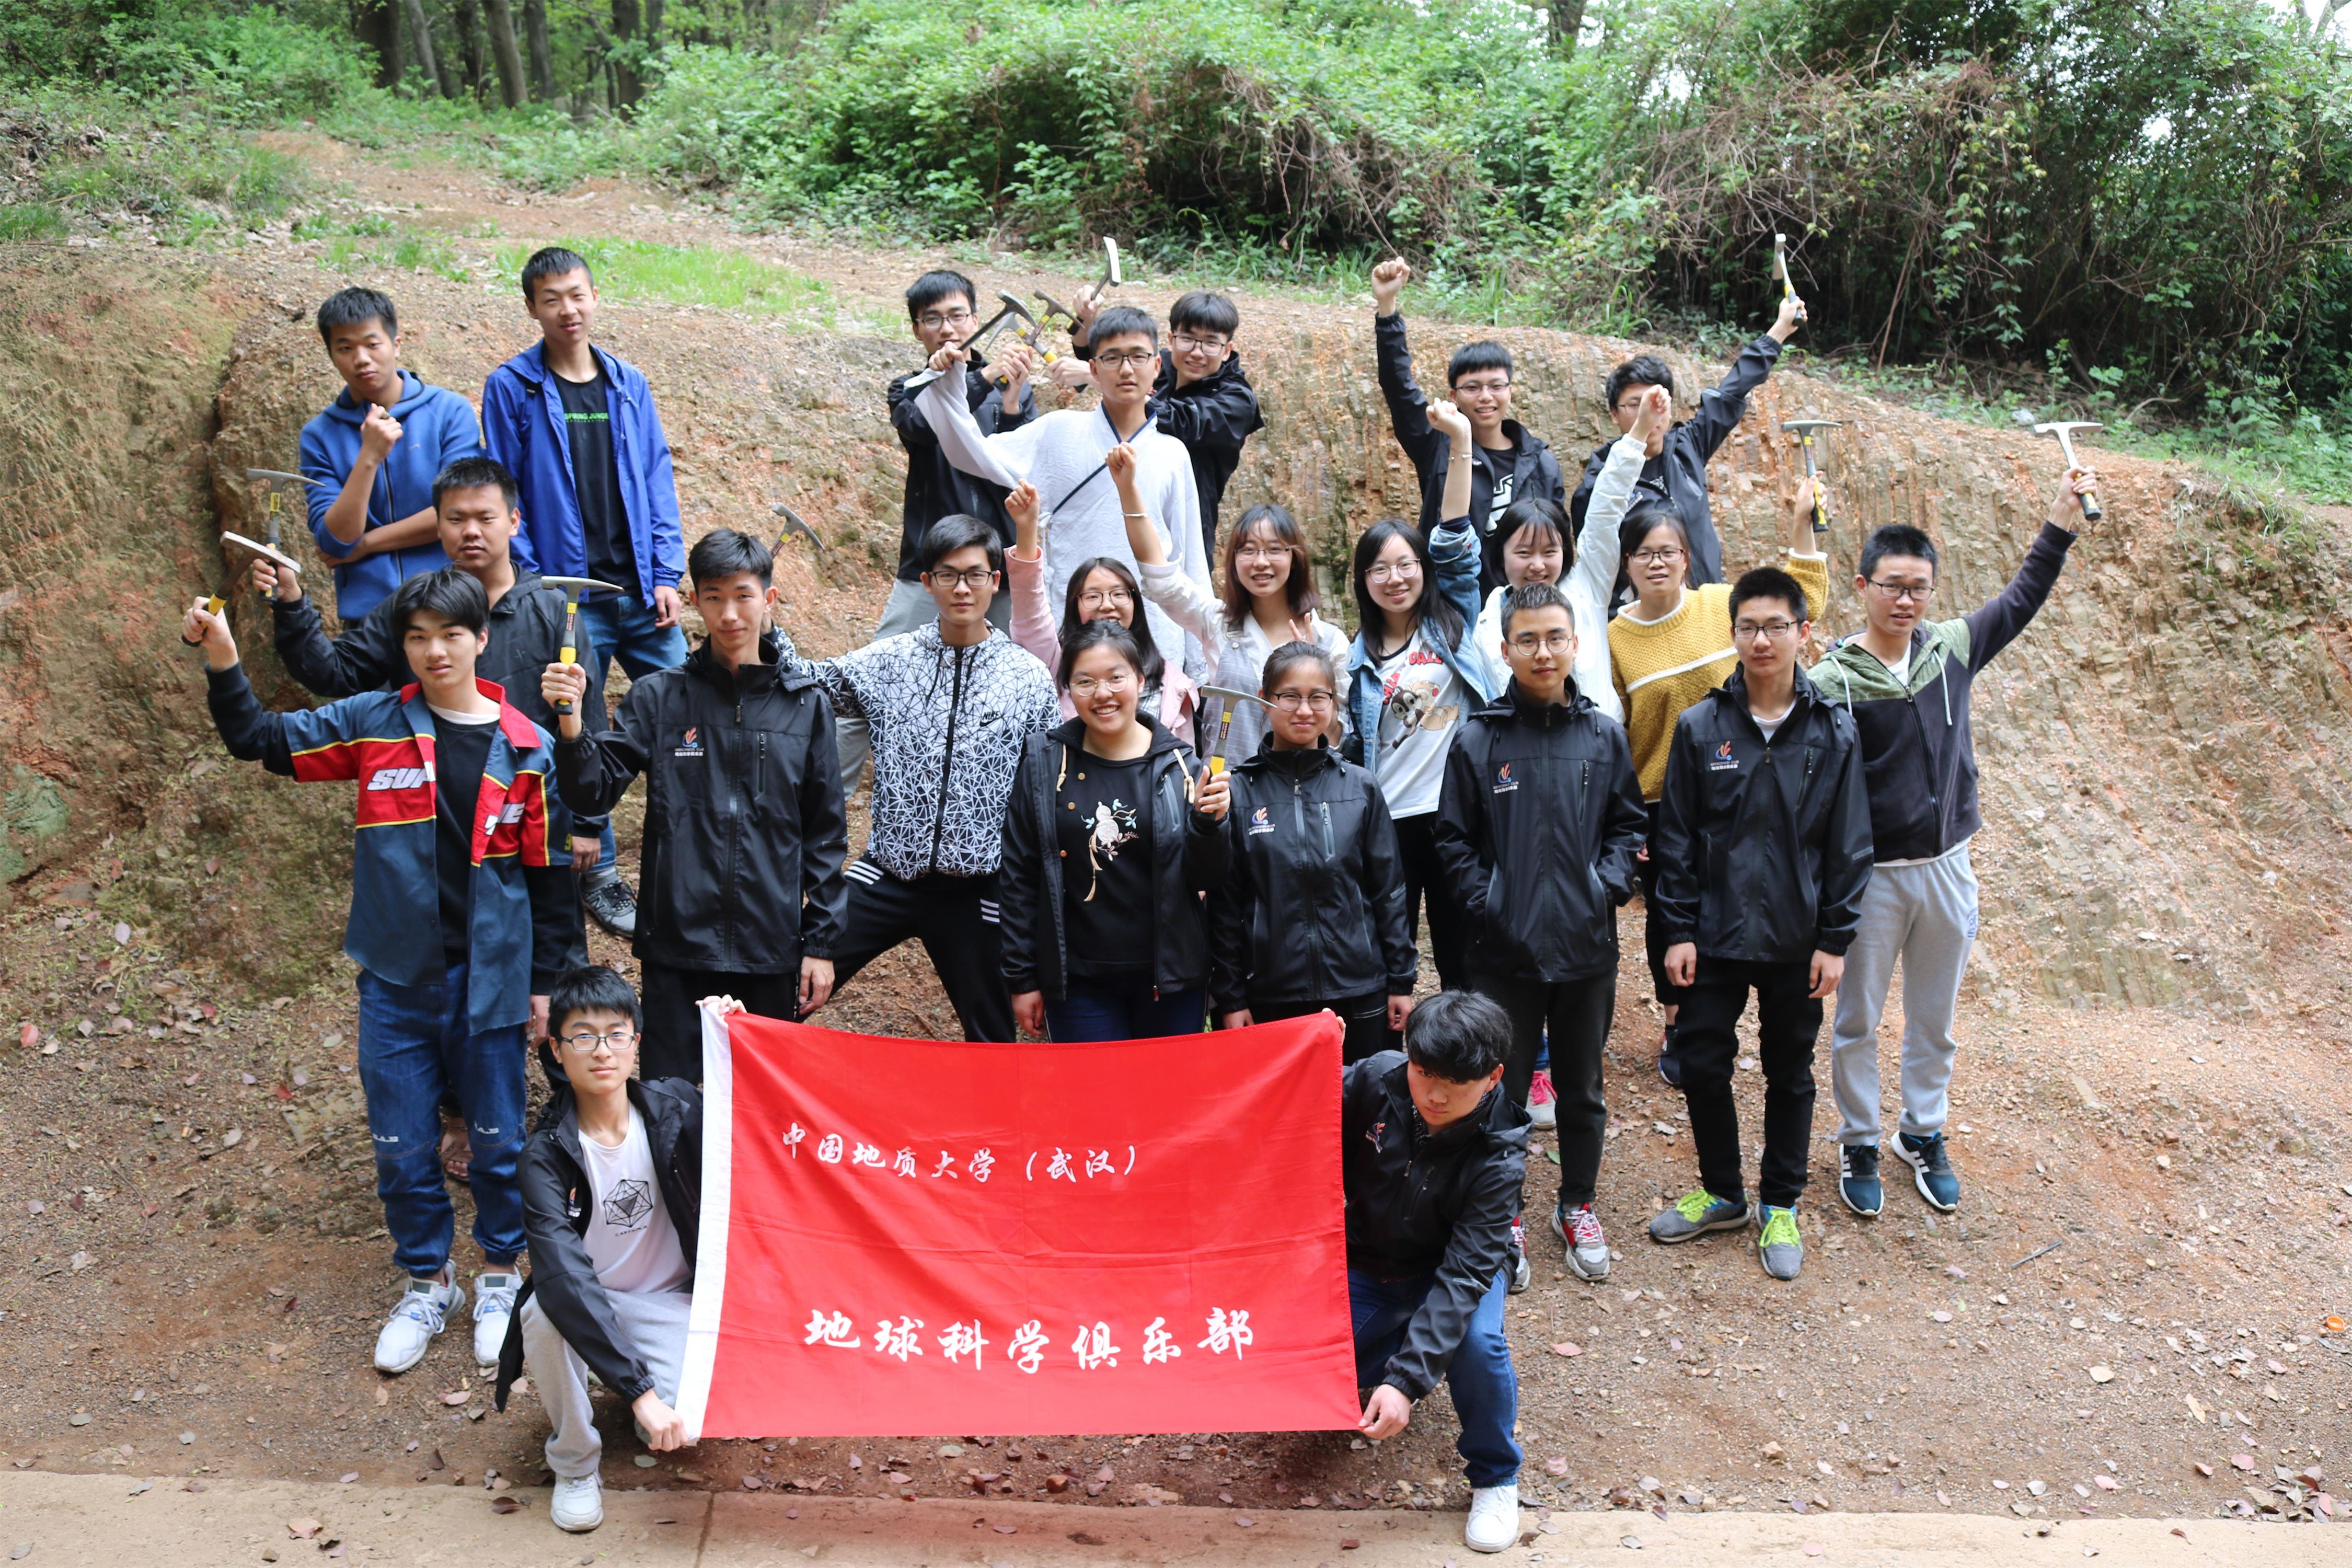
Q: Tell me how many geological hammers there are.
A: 12